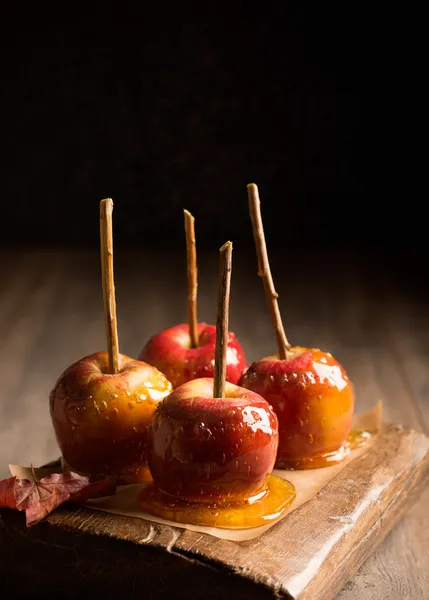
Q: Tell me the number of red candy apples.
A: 4